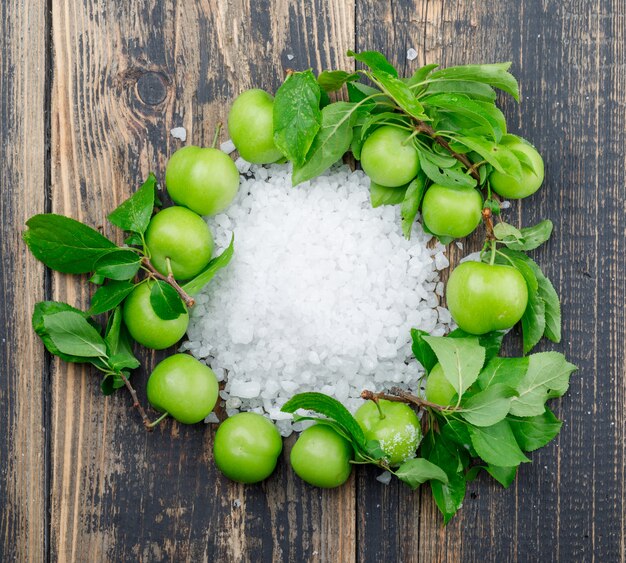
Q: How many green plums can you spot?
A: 13